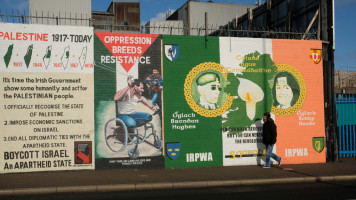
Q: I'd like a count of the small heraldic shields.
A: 4